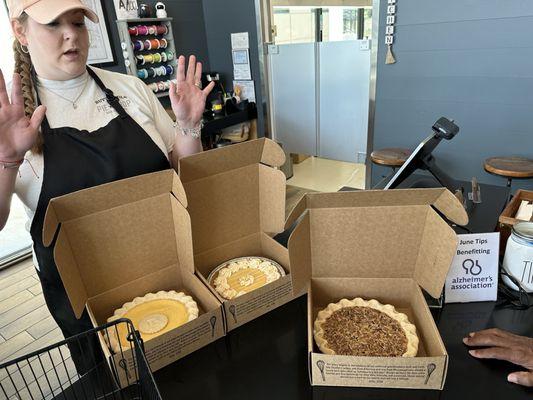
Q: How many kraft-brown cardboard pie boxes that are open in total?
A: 3